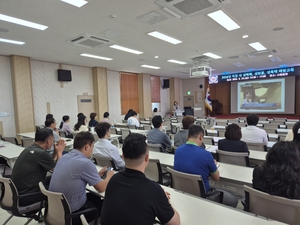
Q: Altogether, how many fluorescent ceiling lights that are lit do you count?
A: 11